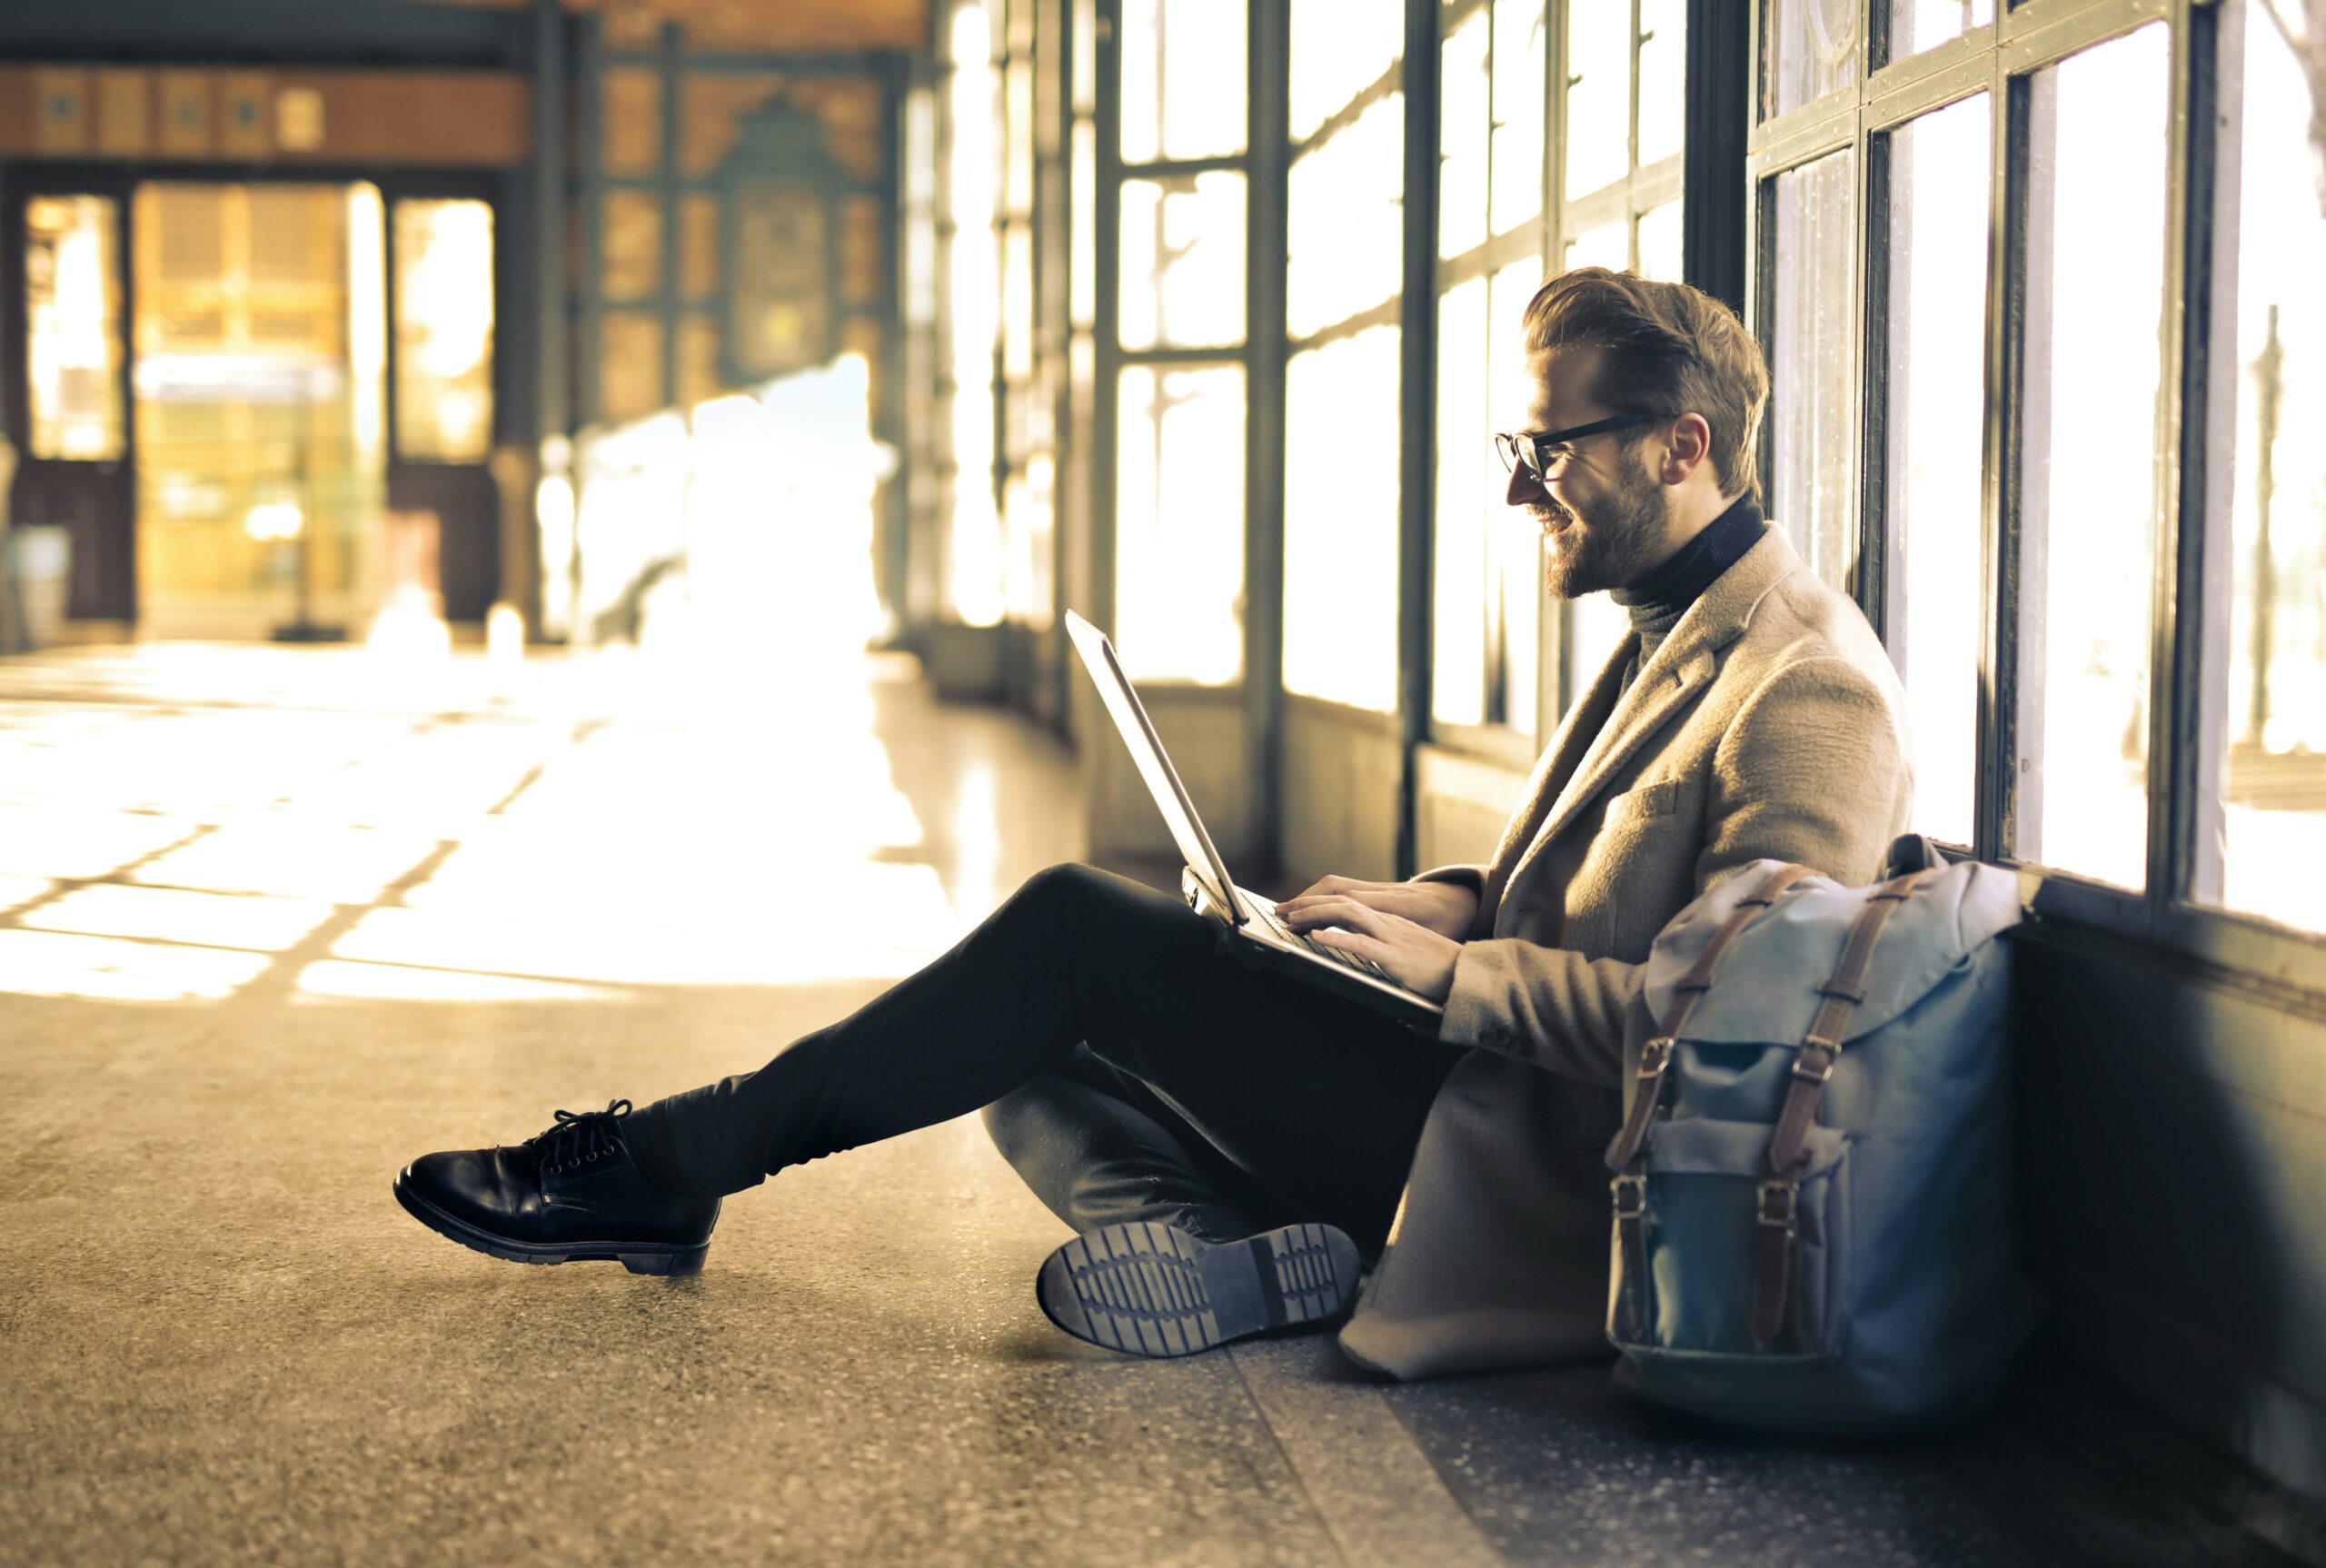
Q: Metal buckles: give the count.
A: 4